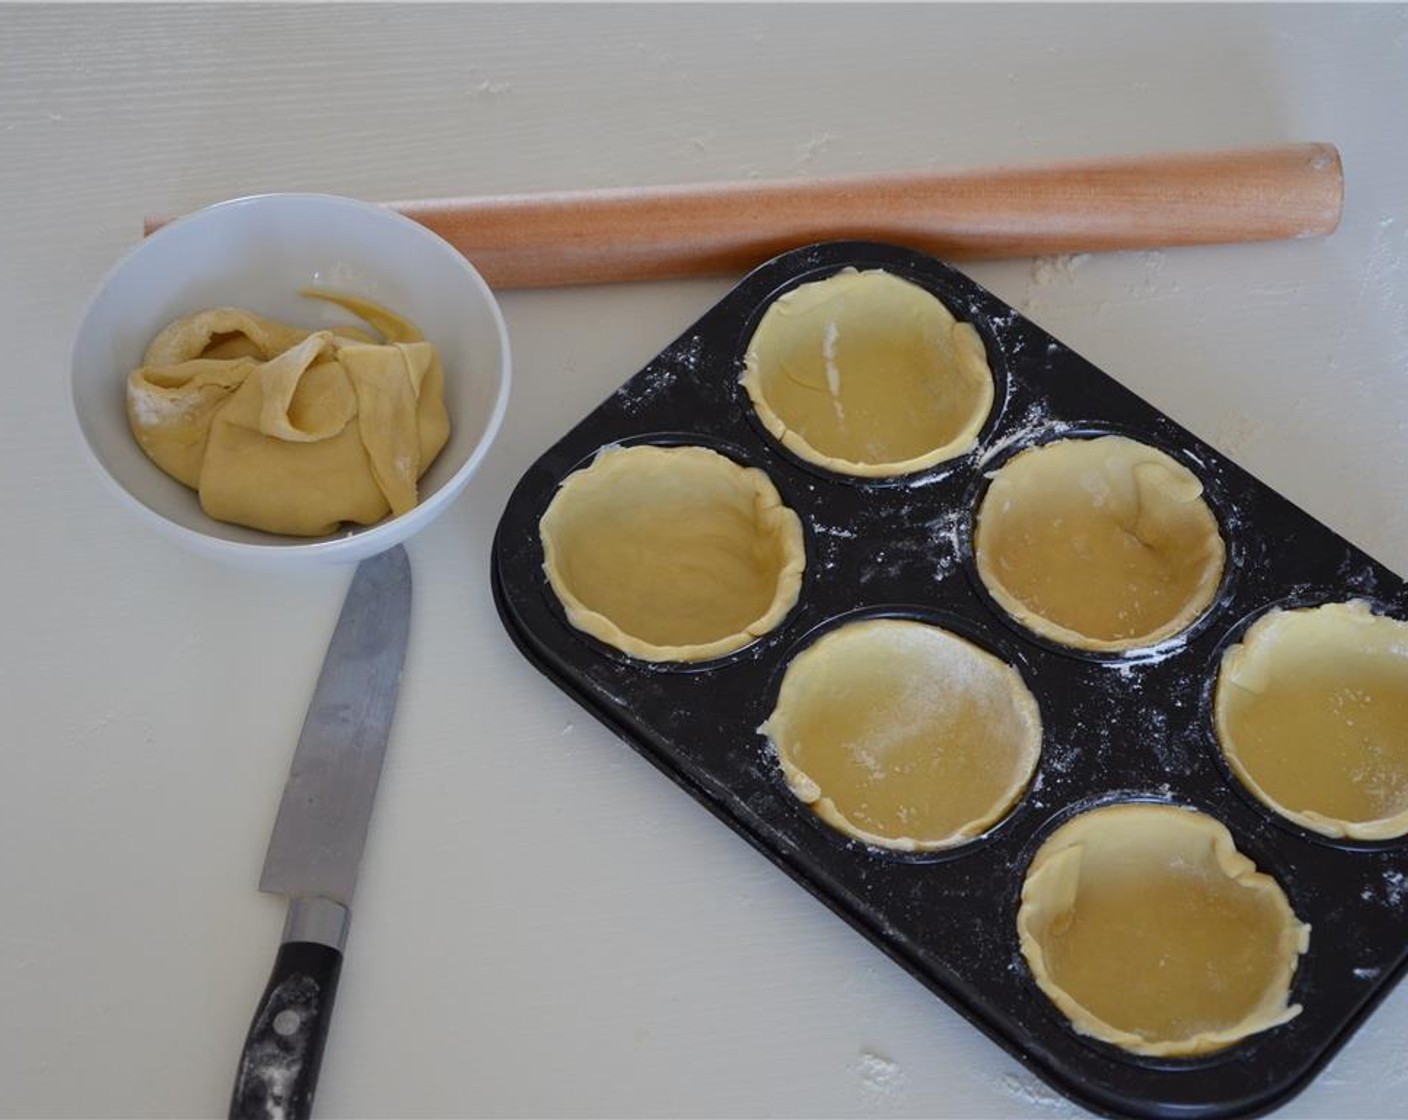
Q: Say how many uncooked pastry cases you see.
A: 6